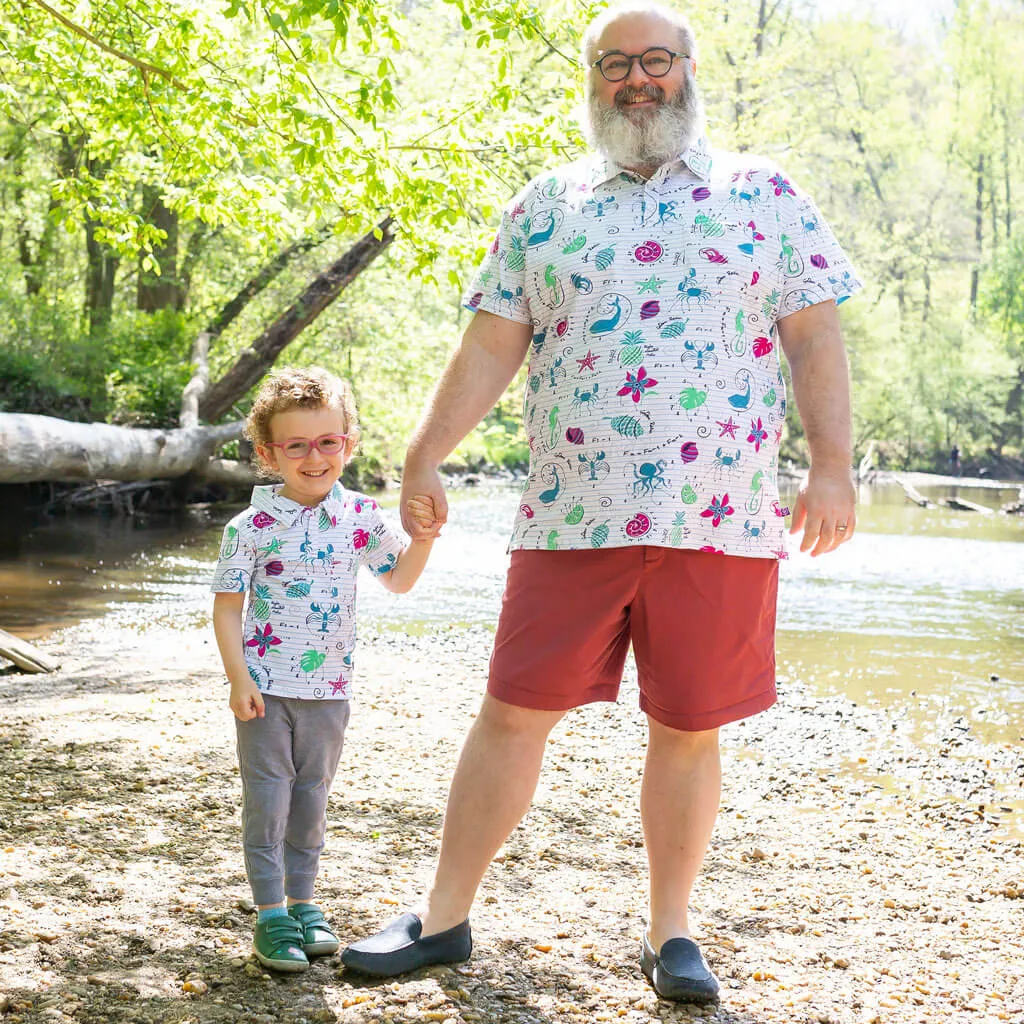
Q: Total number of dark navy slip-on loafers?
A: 2